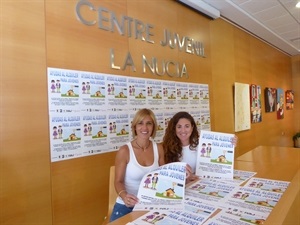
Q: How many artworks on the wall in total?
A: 5